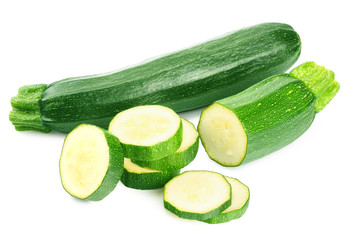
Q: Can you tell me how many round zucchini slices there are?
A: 6